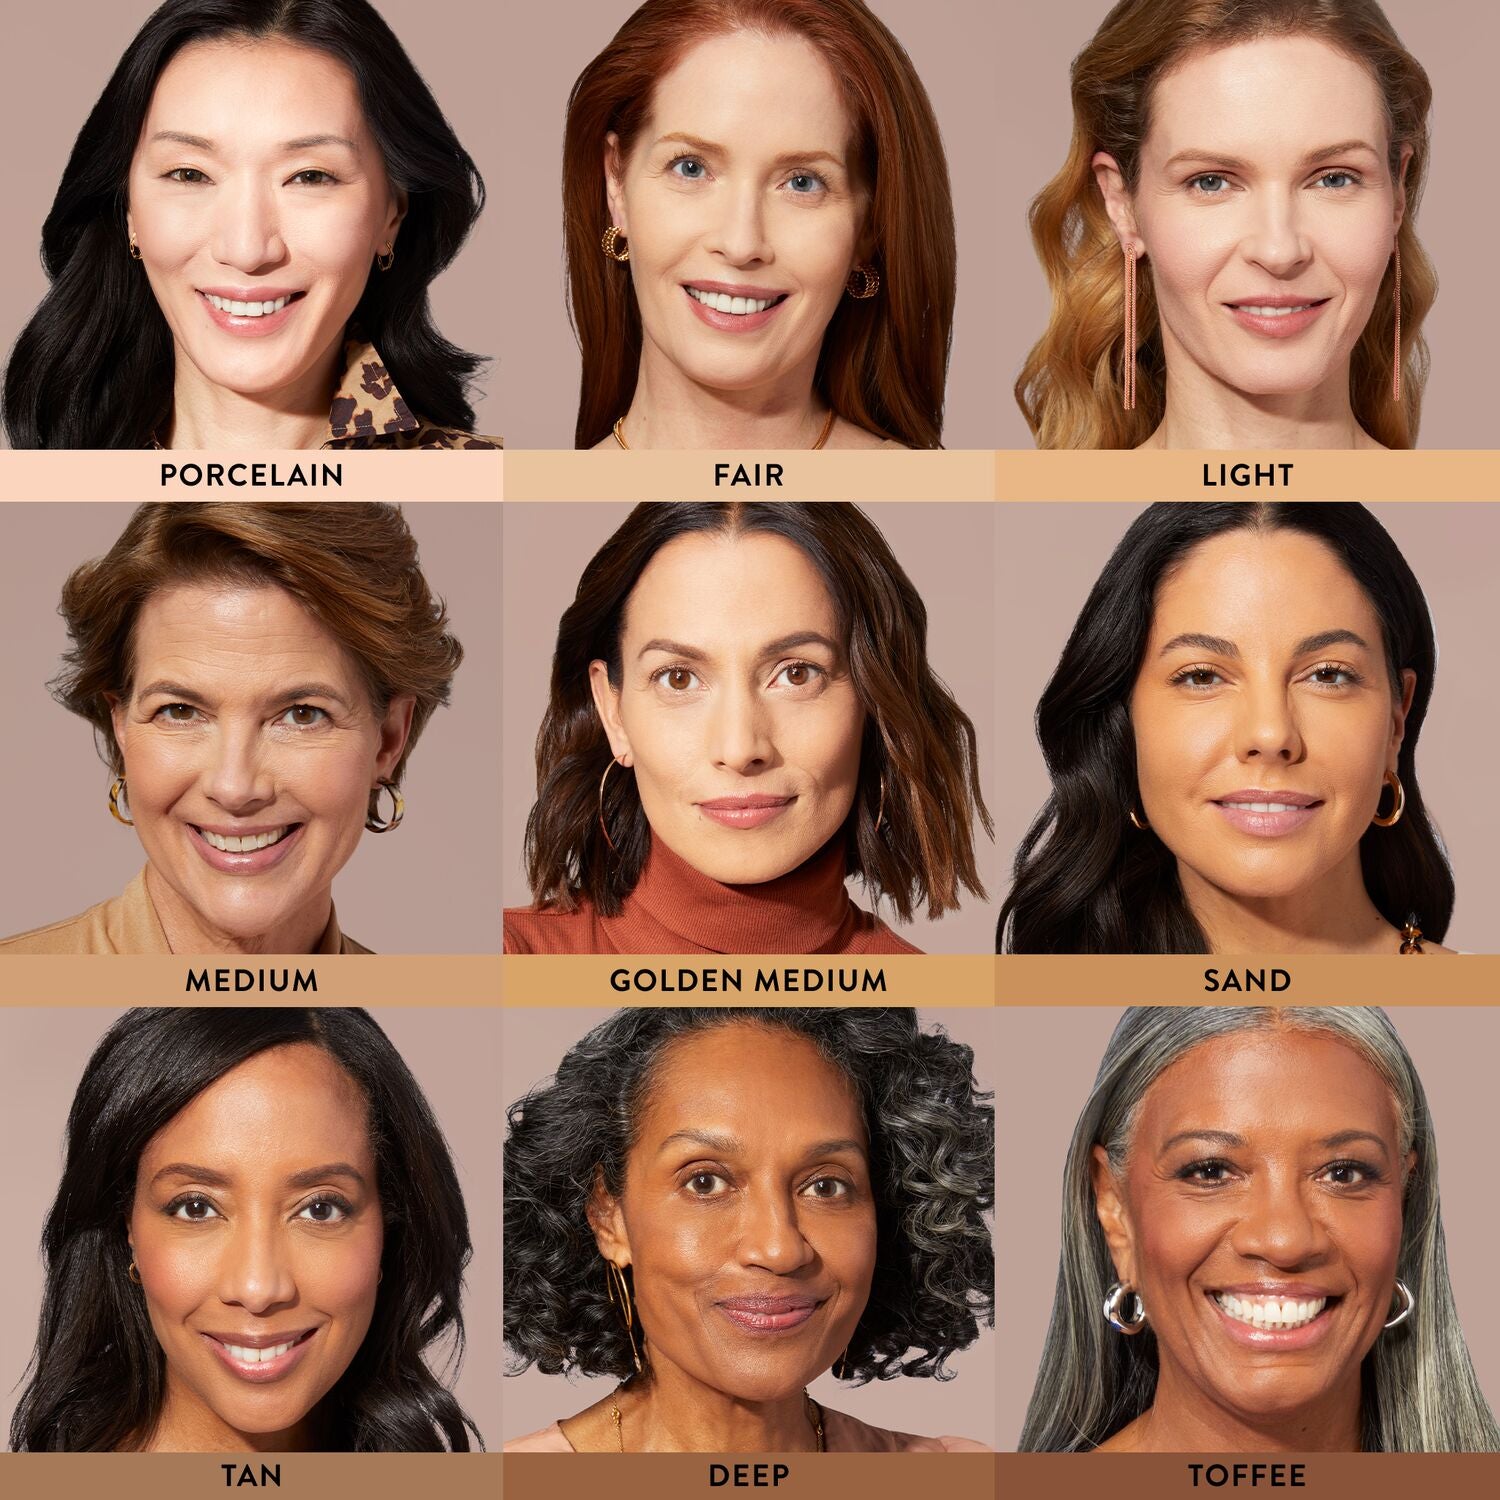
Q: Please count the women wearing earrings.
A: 9